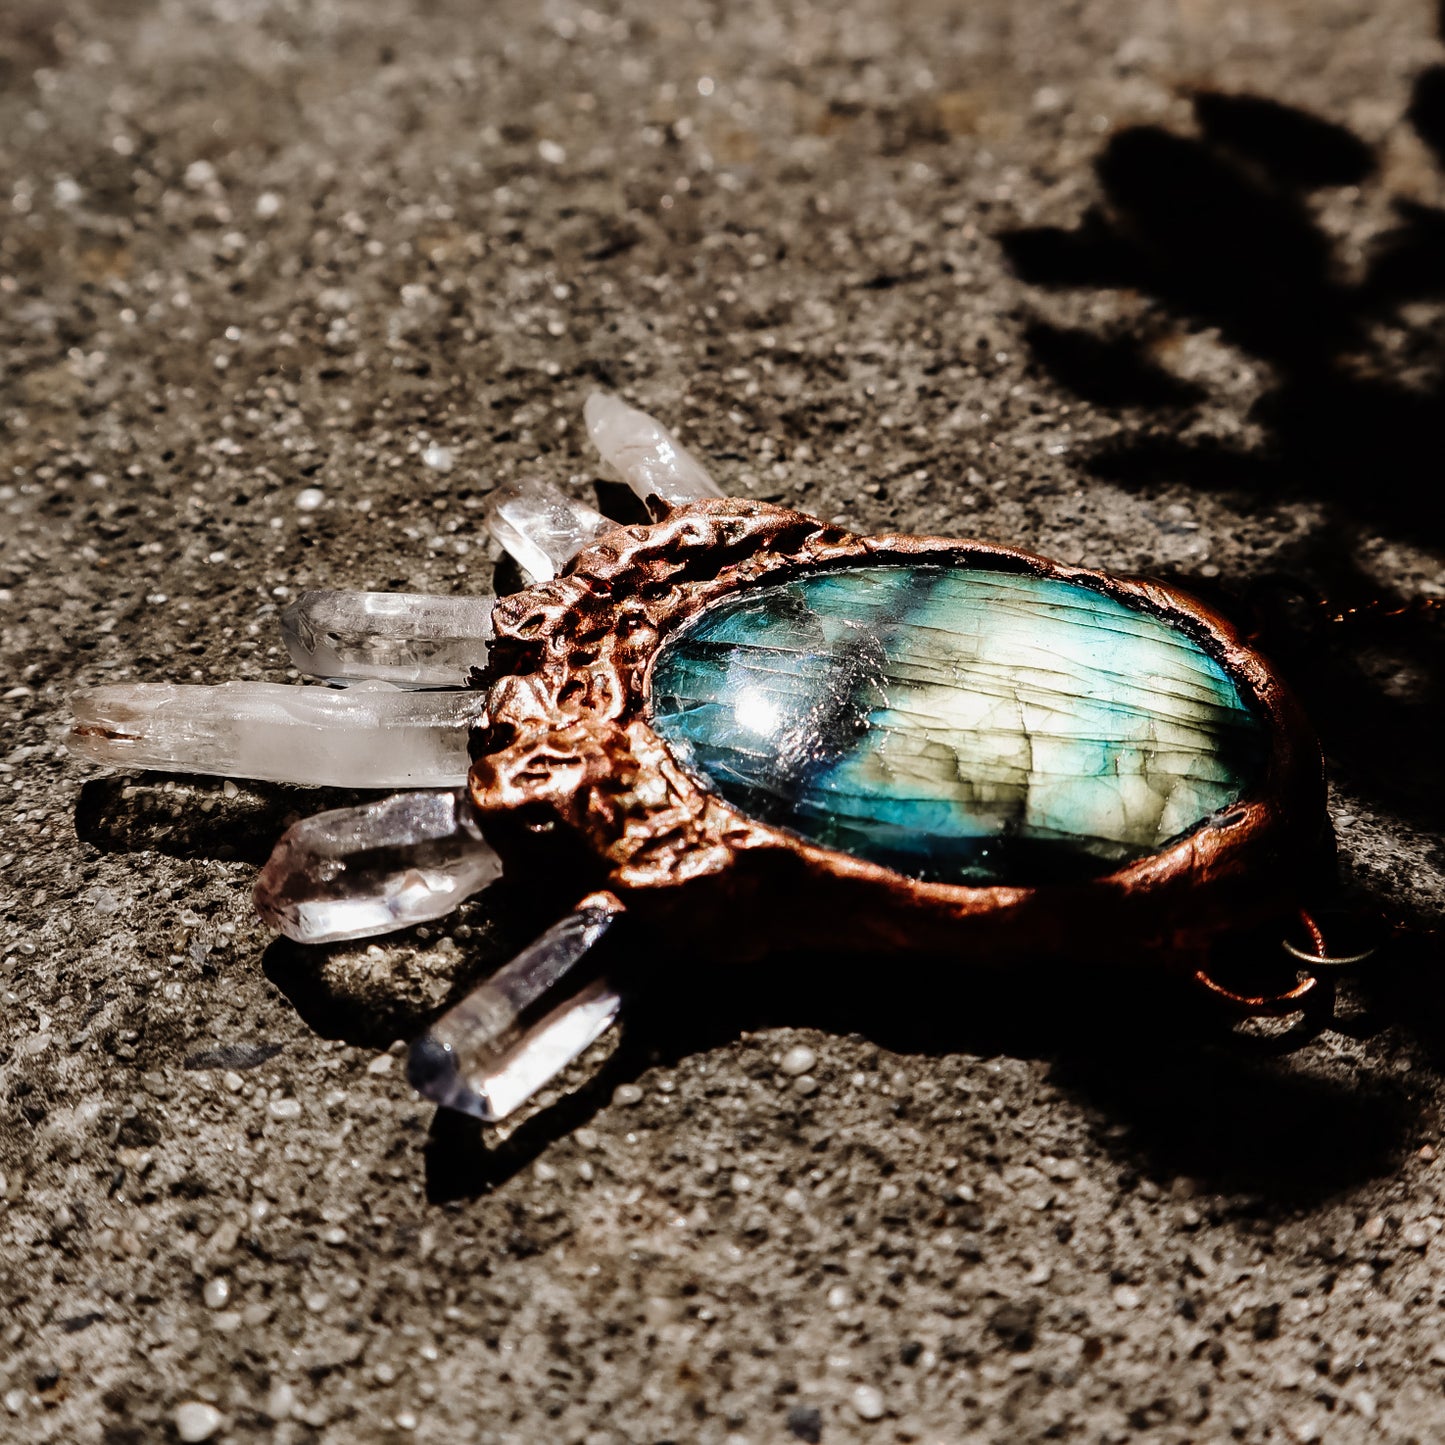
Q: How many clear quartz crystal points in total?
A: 6